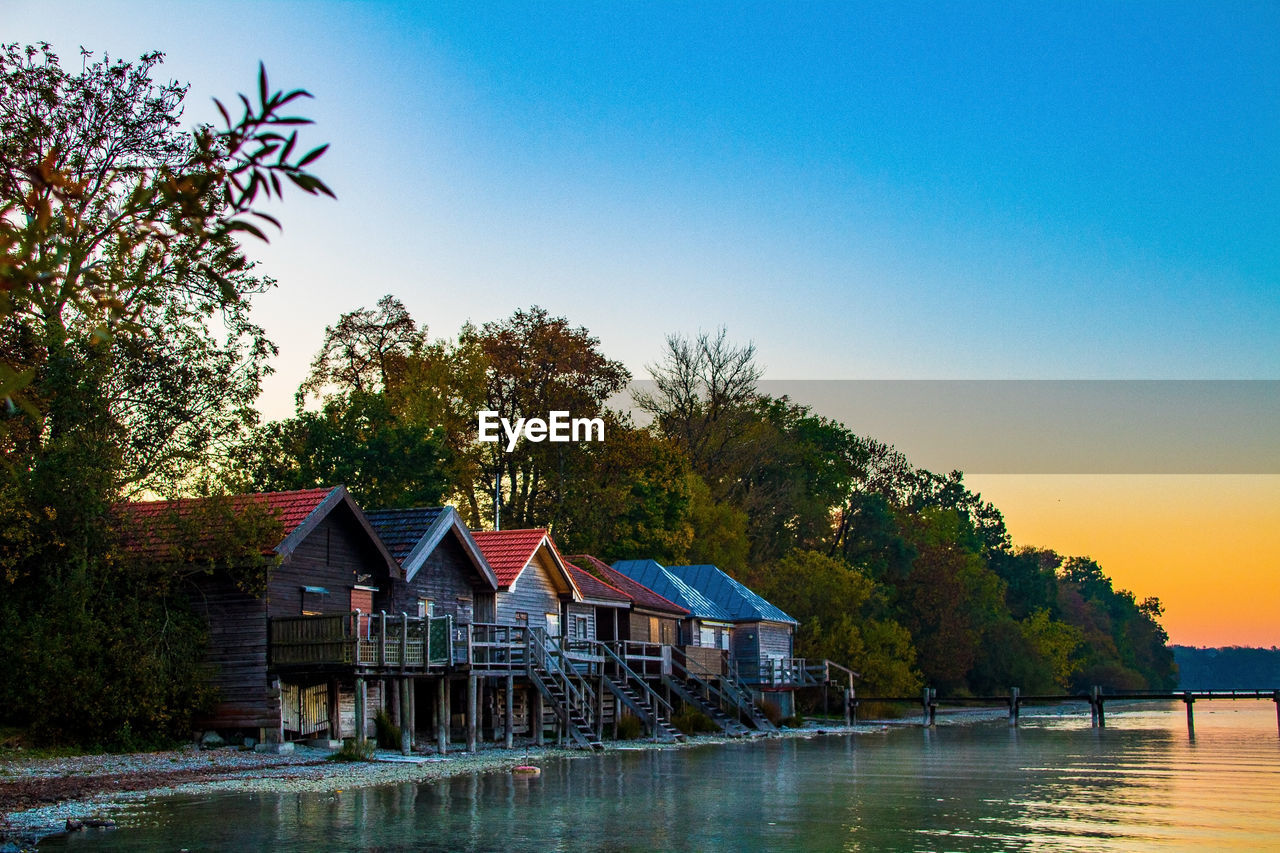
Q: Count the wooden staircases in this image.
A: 4